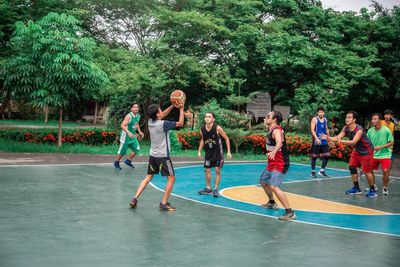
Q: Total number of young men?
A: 8